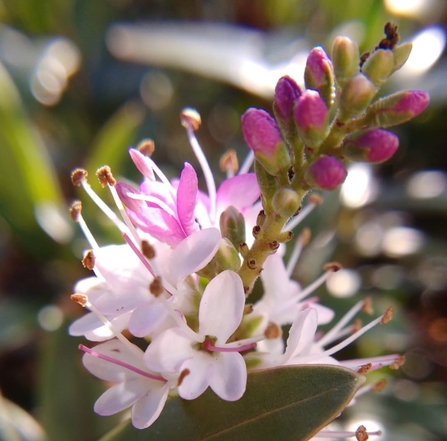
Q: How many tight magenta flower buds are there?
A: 7